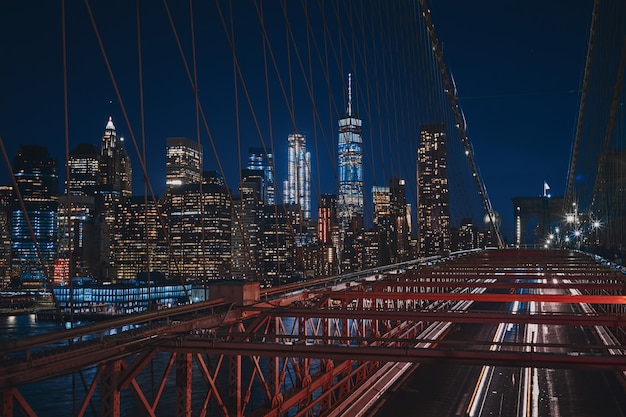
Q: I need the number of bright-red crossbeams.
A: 1